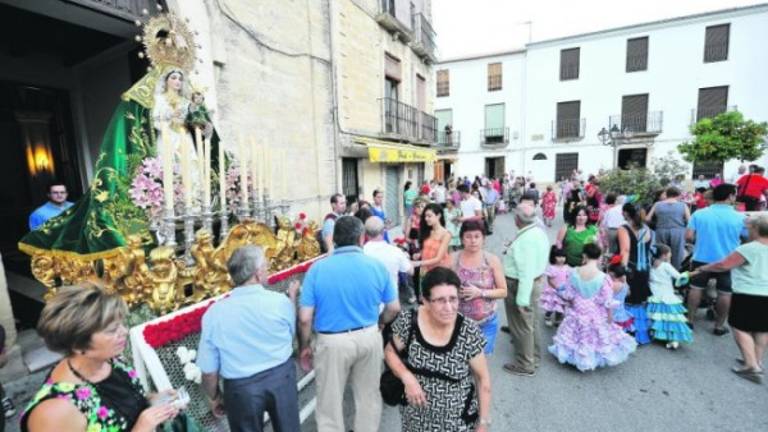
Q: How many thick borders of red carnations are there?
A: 1